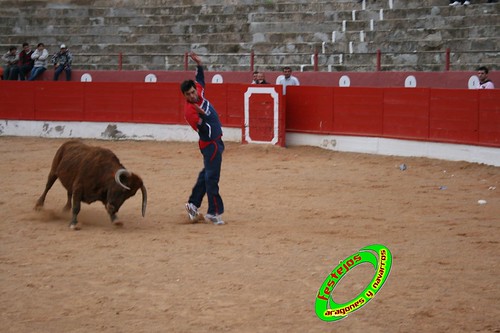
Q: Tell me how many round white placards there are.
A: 6